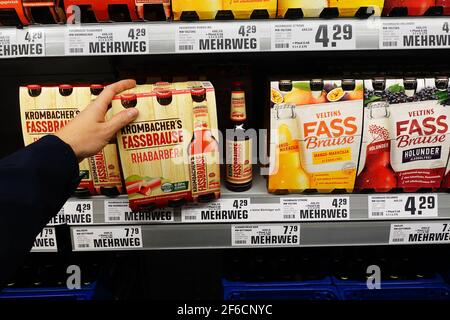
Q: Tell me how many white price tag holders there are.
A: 14